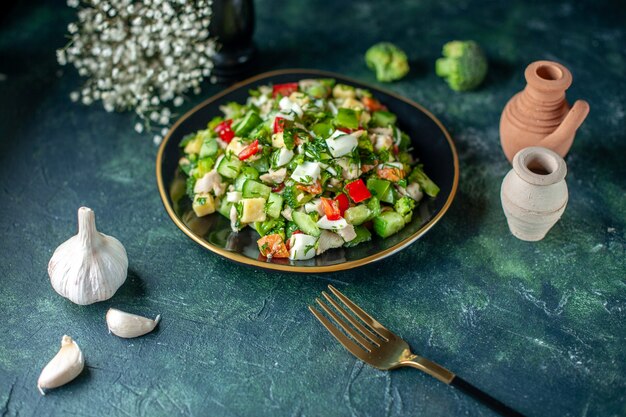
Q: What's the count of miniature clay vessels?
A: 2